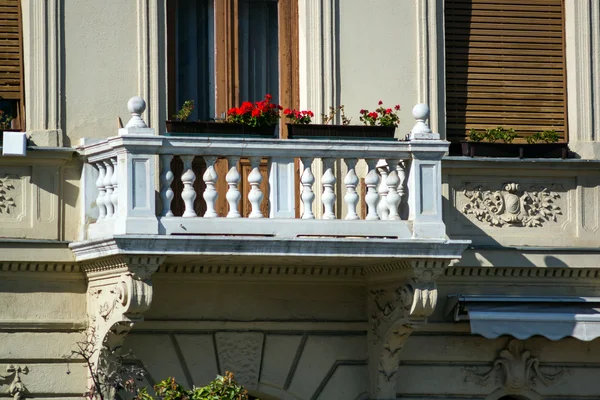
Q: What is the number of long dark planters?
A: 3